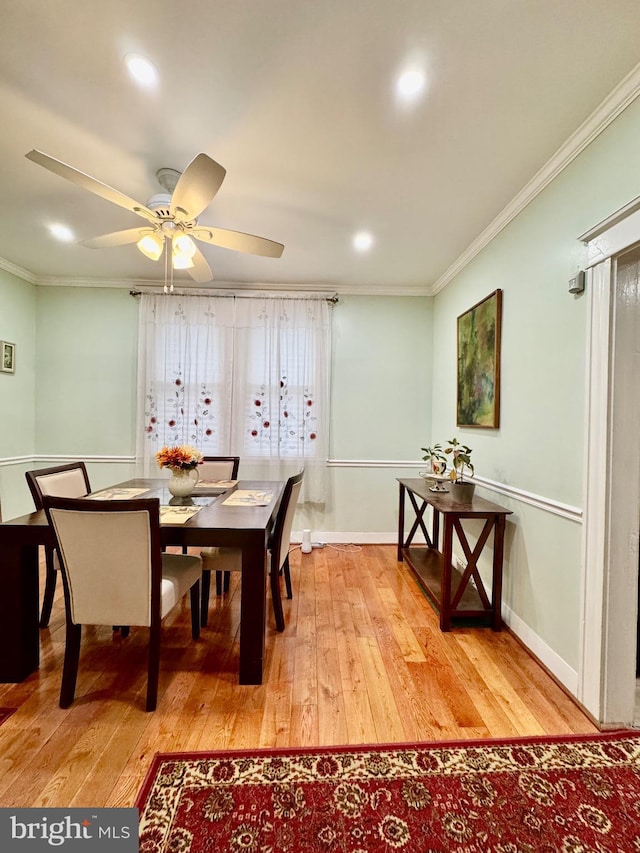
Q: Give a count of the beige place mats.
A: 4